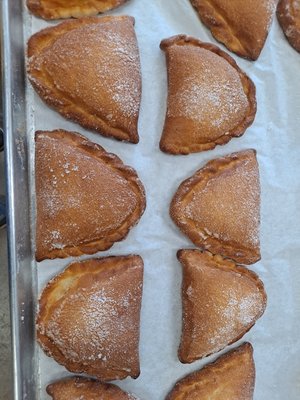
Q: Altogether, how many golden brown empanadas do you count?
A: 11